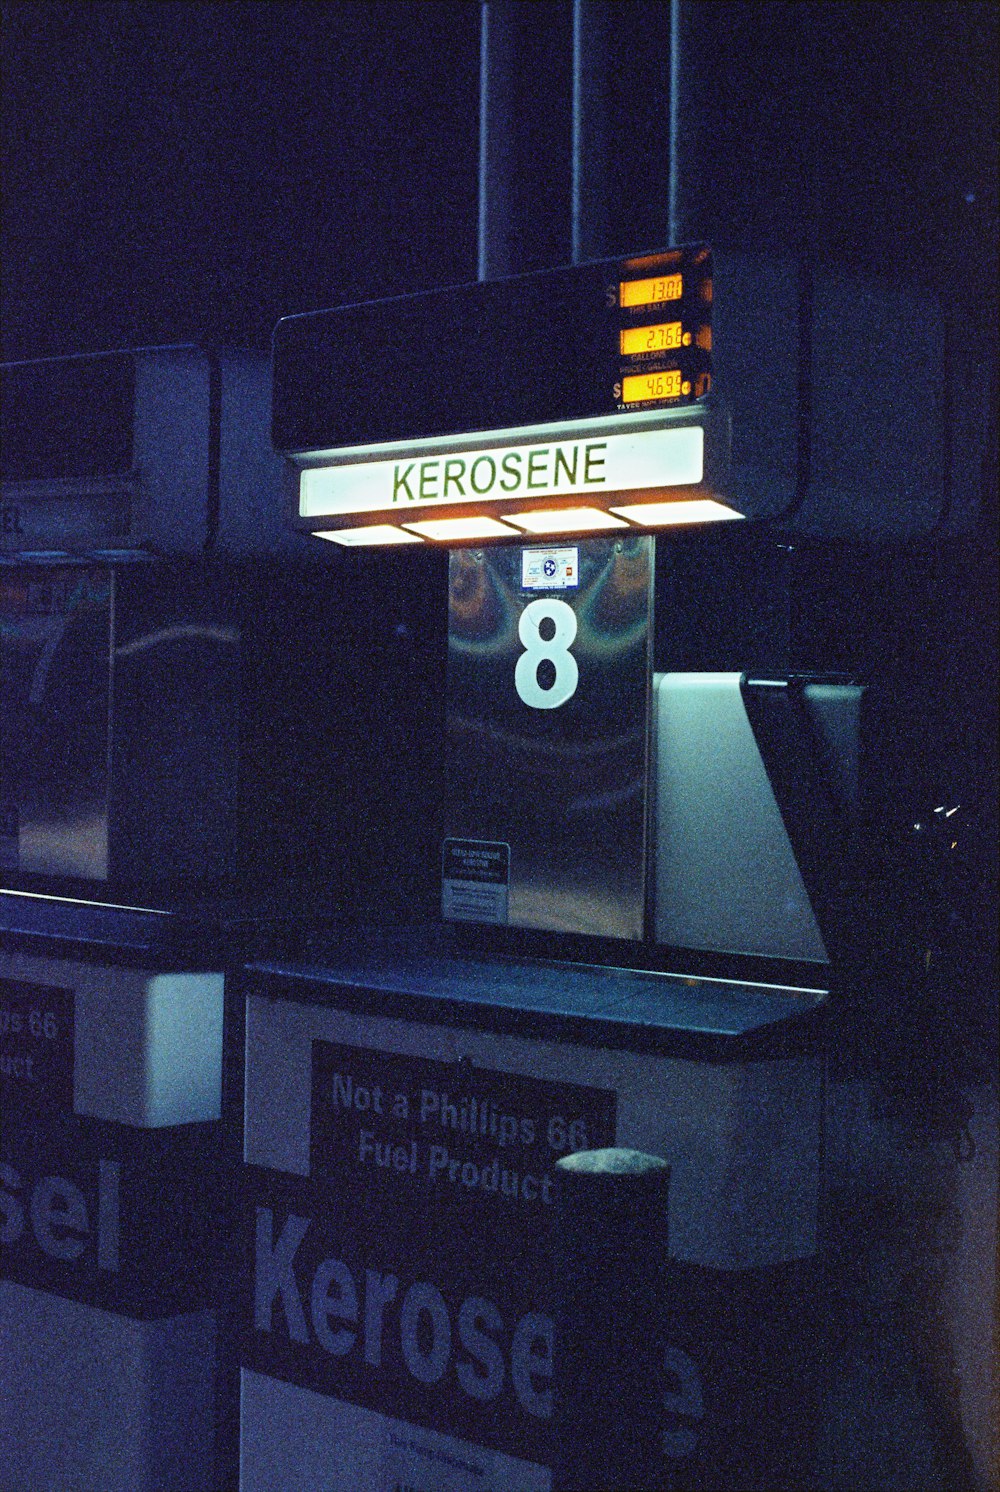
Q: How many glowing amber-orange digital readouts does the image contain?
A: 3